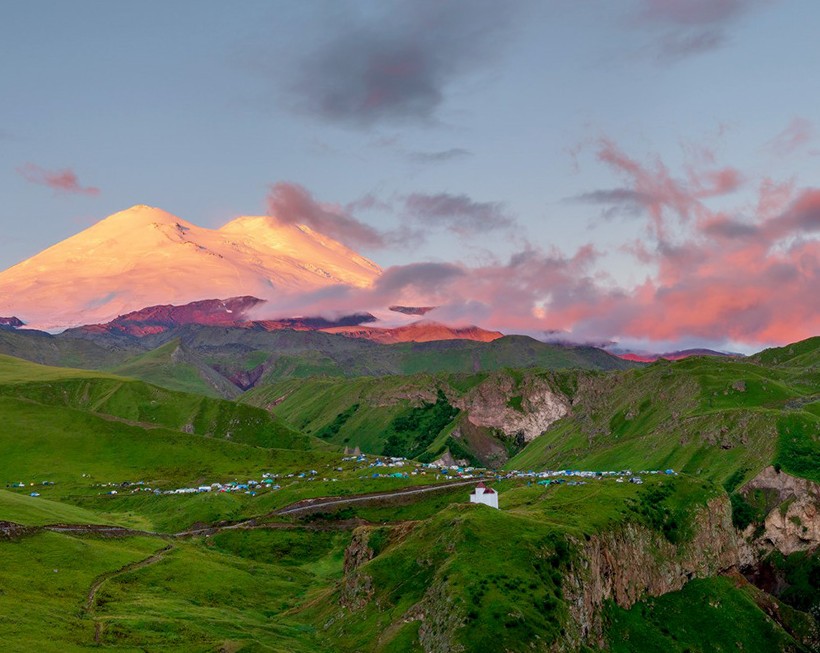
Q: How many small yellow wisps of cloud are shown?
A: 0